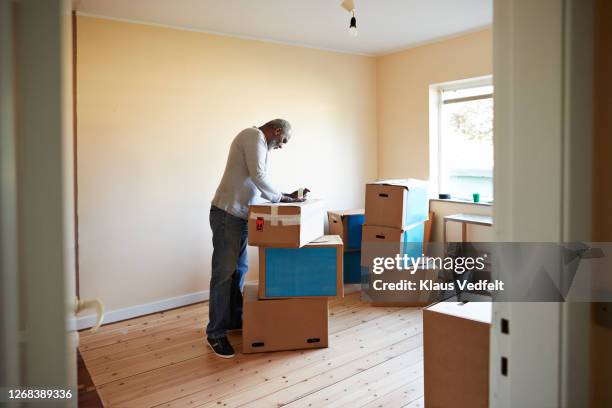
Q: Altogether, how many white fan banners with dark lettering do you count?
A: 0